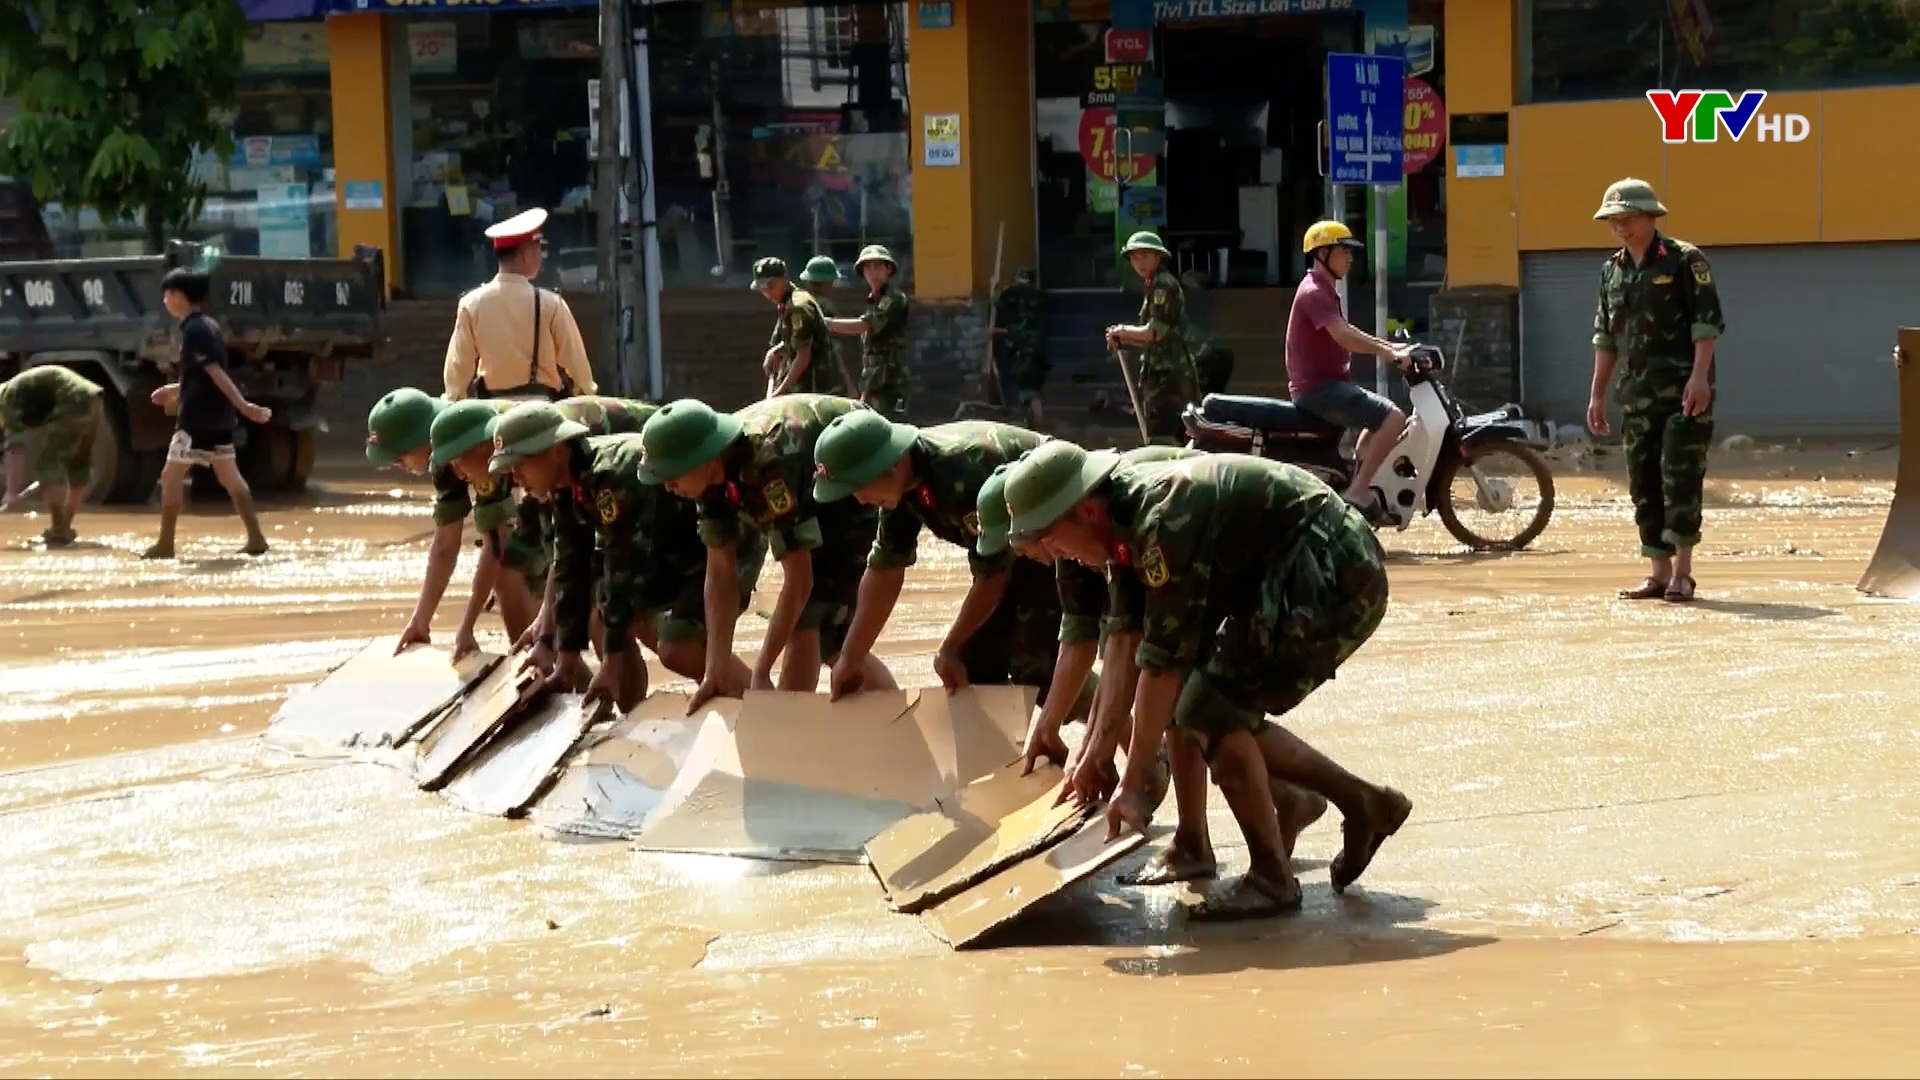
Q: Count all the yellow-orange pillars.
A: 3